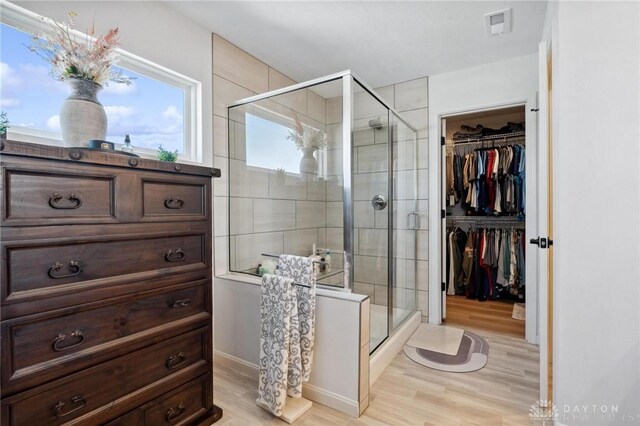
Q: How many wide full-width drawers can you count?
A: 3